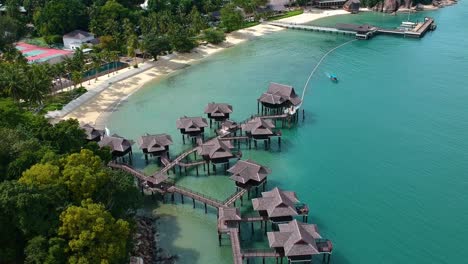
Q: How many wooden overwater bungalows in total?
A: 11